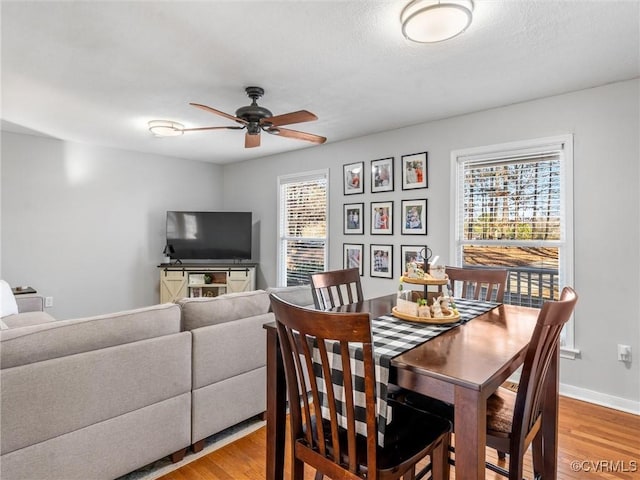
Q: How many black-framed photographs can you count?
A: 9